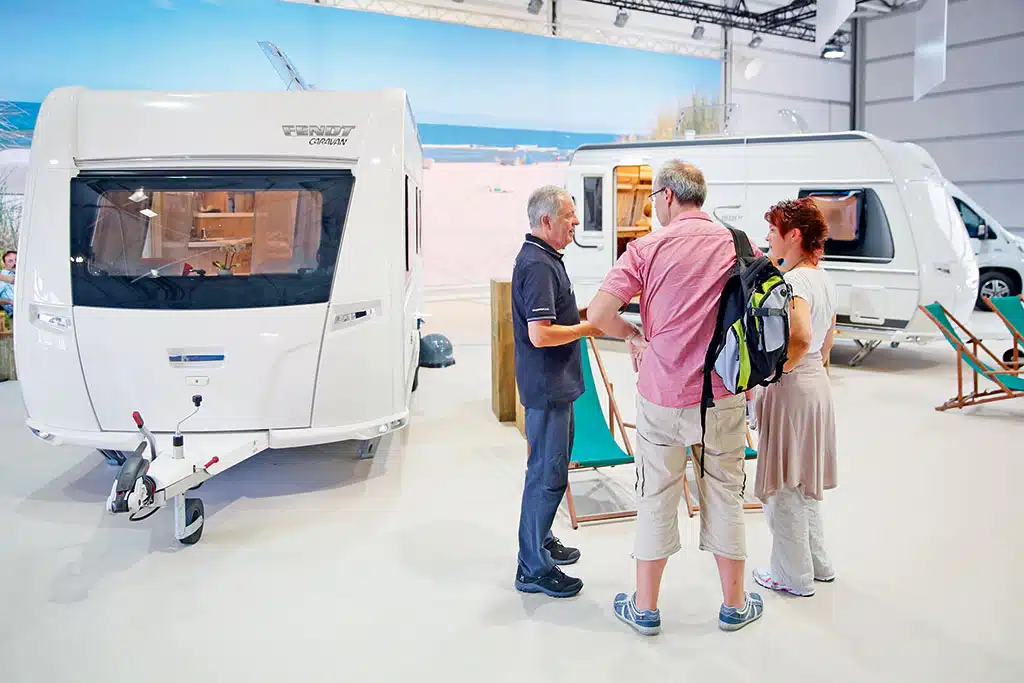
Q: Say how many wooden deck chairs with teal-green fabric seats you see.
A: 4